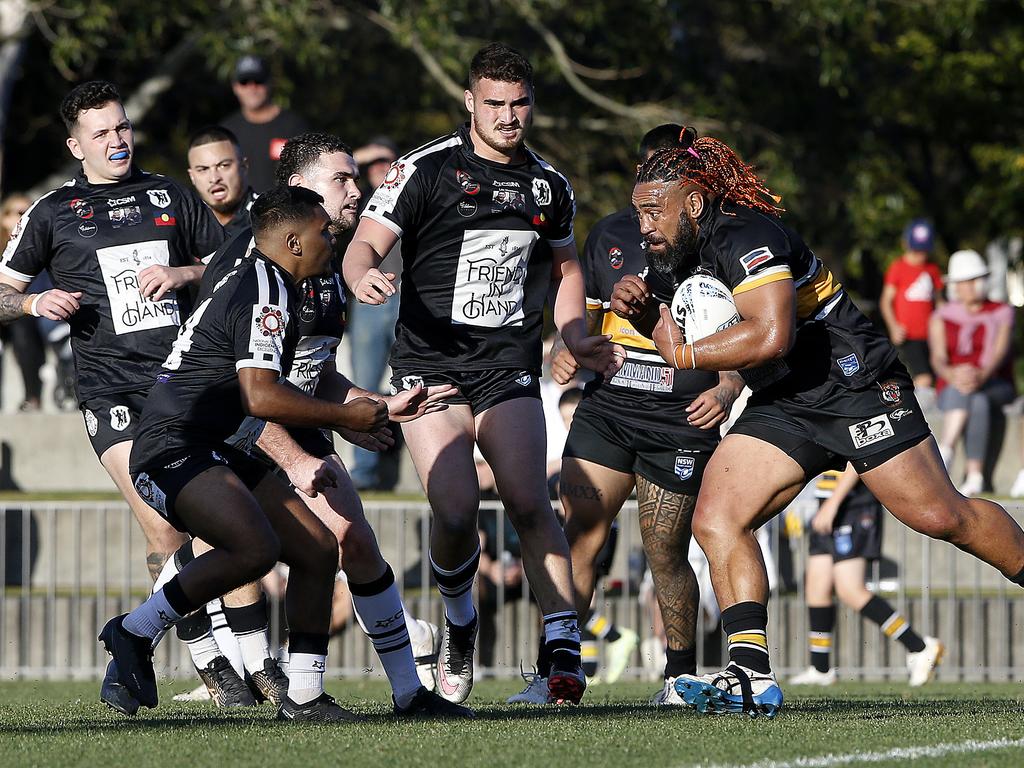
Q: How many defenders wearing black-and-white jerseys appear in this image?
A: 5